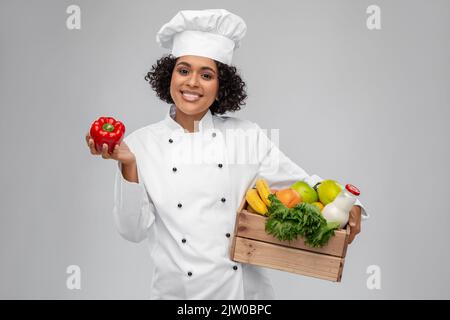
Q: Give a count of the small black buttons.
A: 10